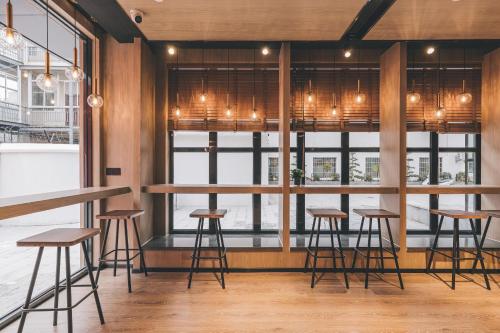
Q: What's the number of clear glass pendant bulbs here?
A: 14